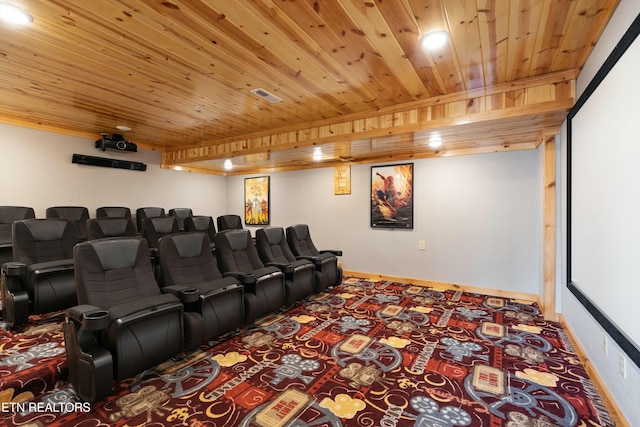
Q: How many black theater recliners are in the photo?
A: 15